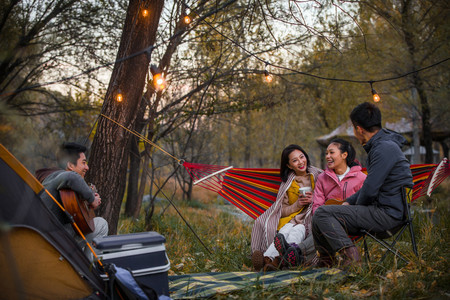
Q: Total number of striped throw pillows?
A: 0